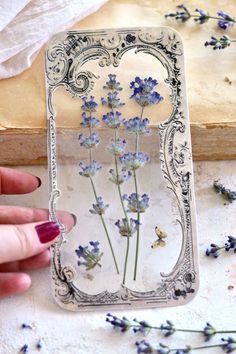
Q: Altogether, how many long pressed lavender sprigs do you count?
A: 3